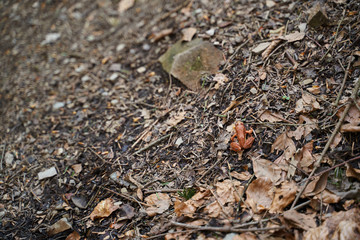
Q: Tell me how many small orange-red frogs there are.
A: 1